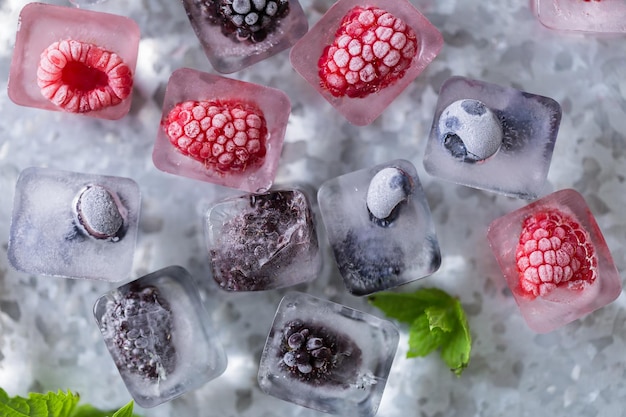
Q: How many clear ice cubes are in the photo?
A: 7